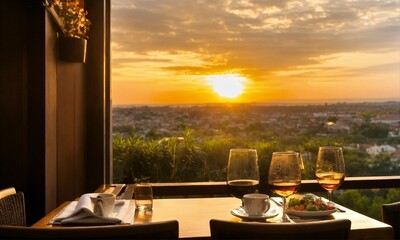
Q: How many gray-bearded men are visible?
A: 0